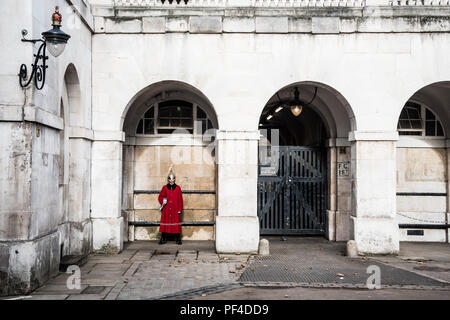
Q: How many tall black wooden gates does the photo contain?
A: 1